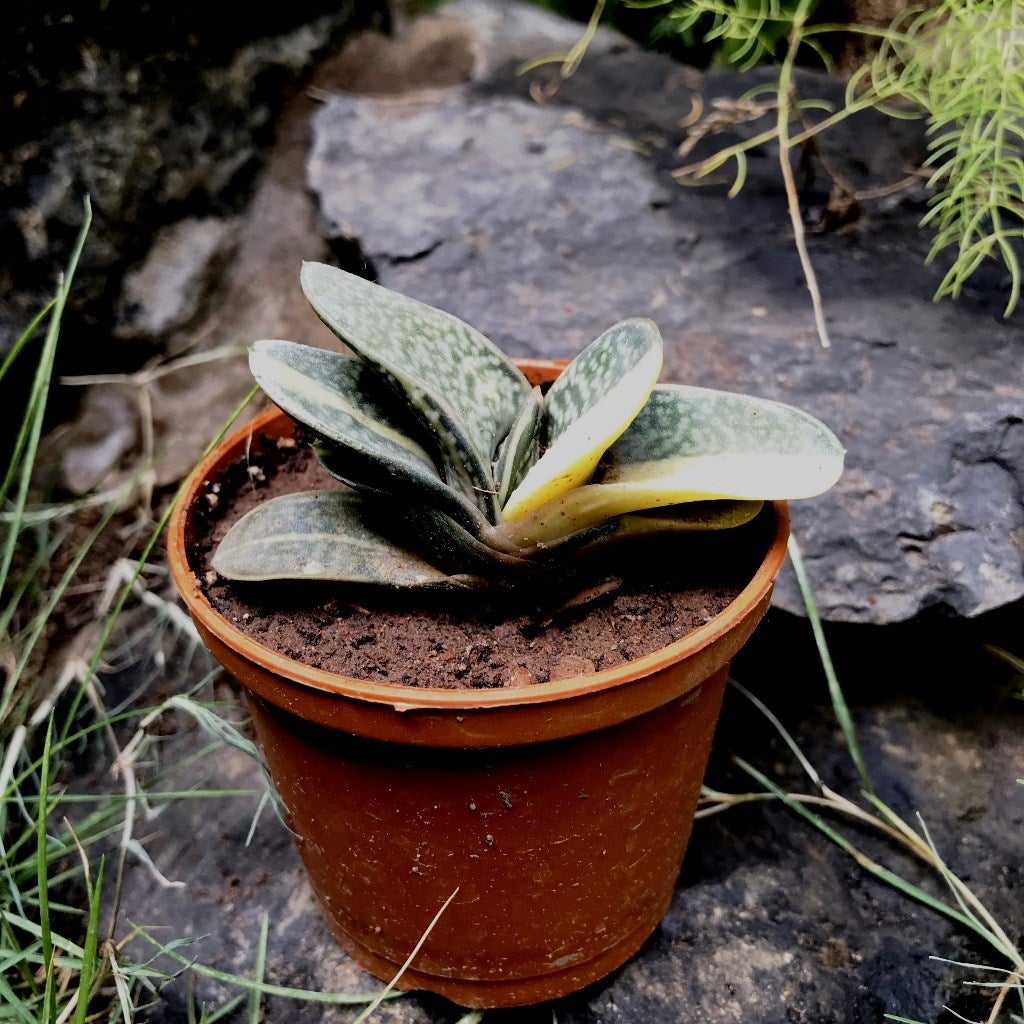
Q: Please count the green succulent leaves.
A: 8